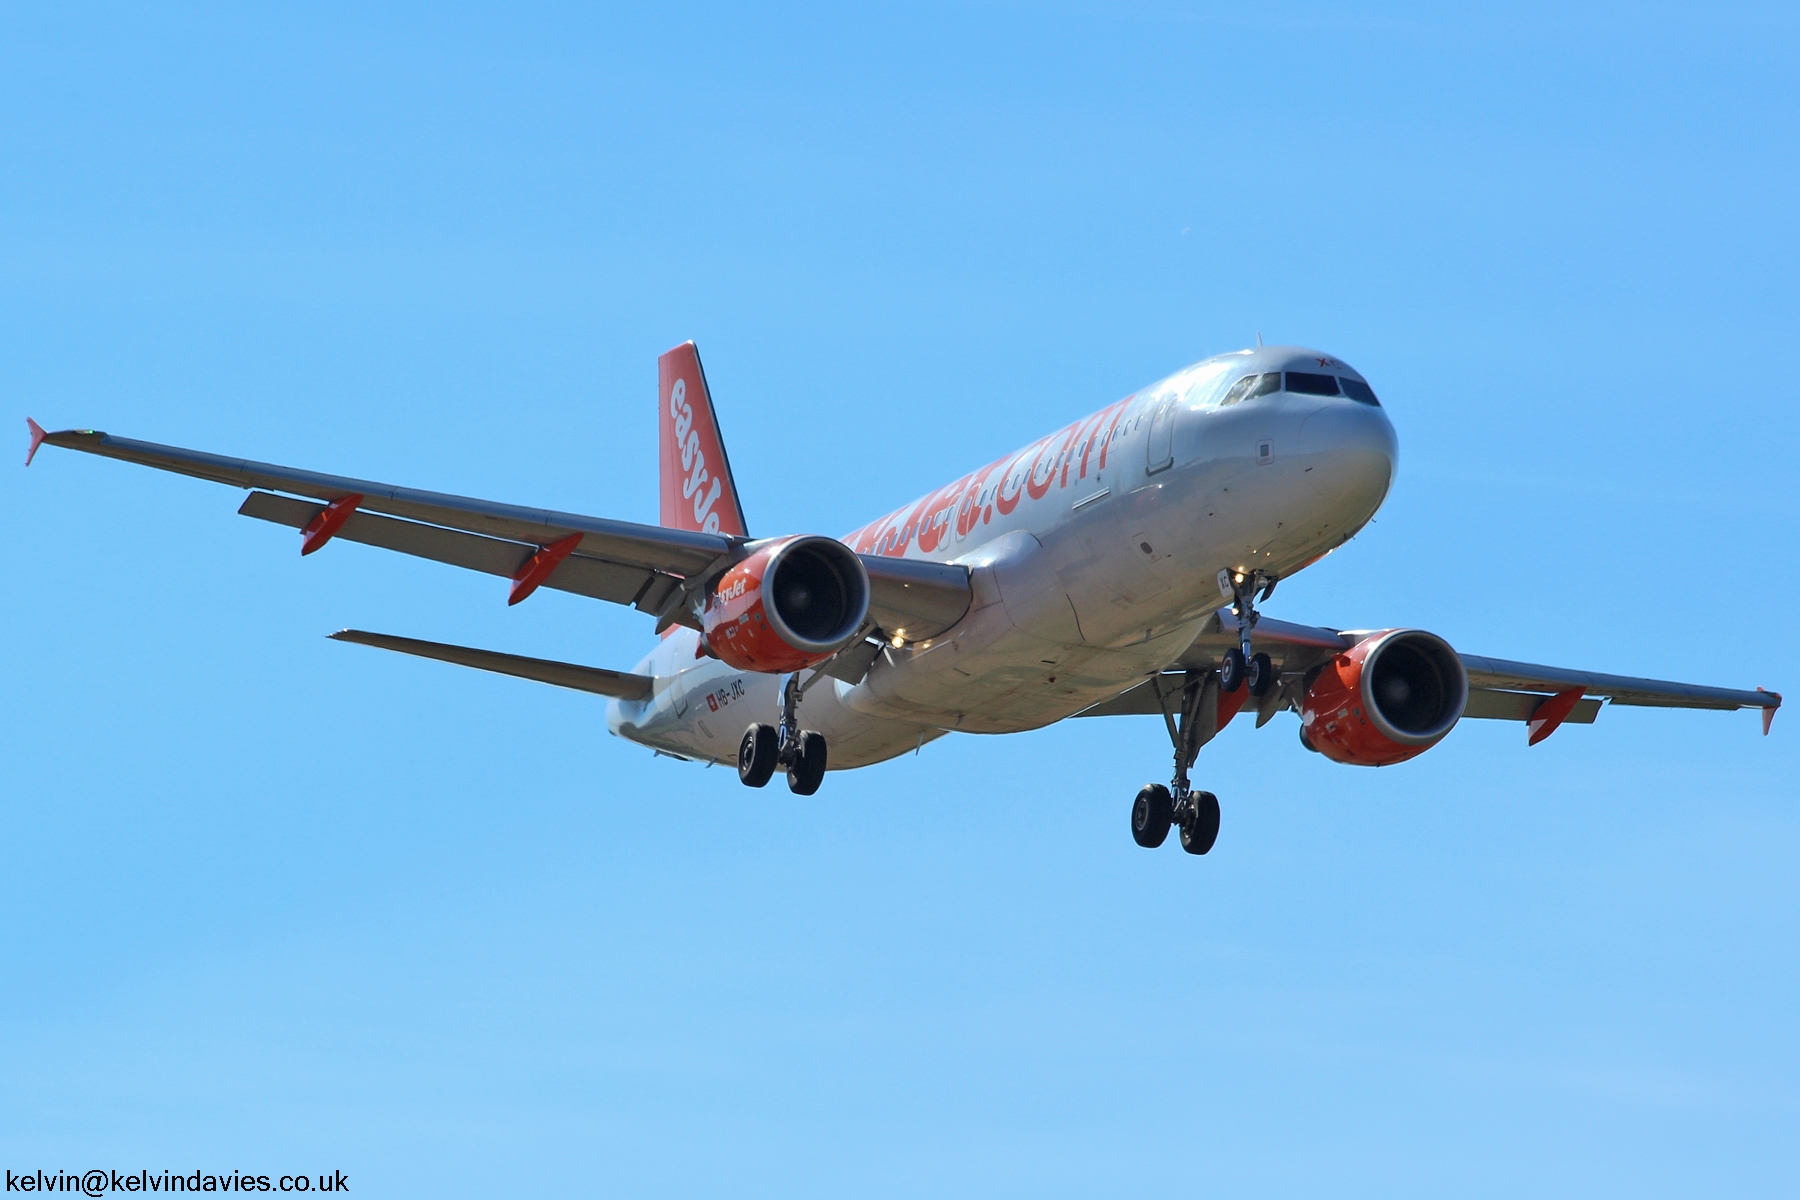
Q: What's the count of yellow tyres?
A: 0